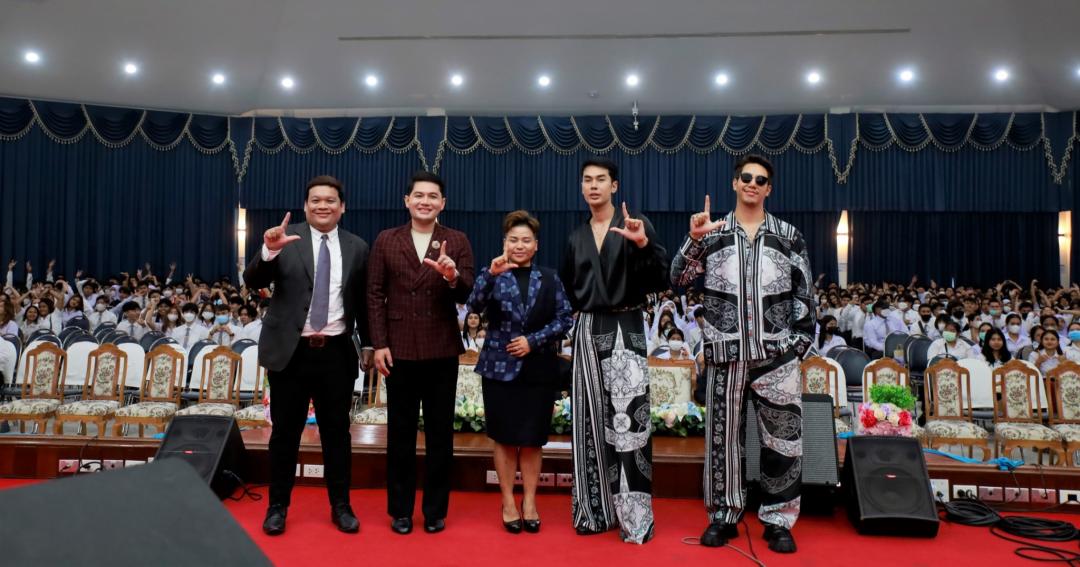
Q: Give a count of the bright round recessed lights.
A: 12